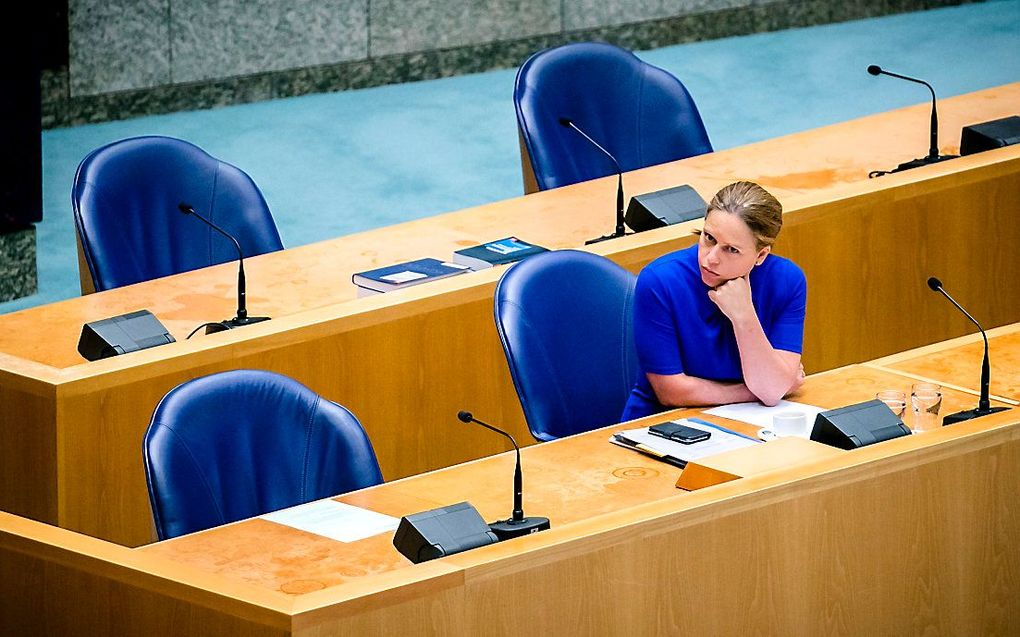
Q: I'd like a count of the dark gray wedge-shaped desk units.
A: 5